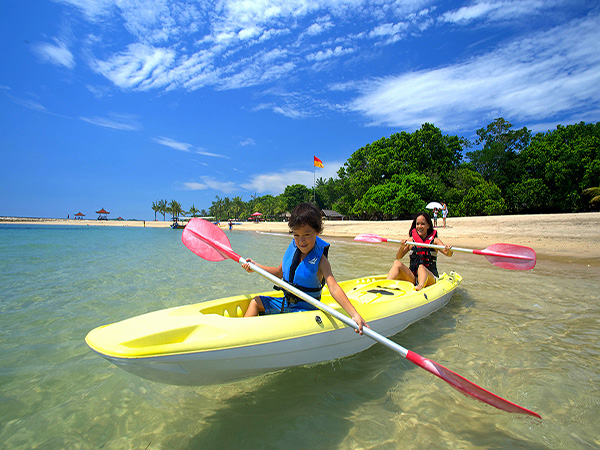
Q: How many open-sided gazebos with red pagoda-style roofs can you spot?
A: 2